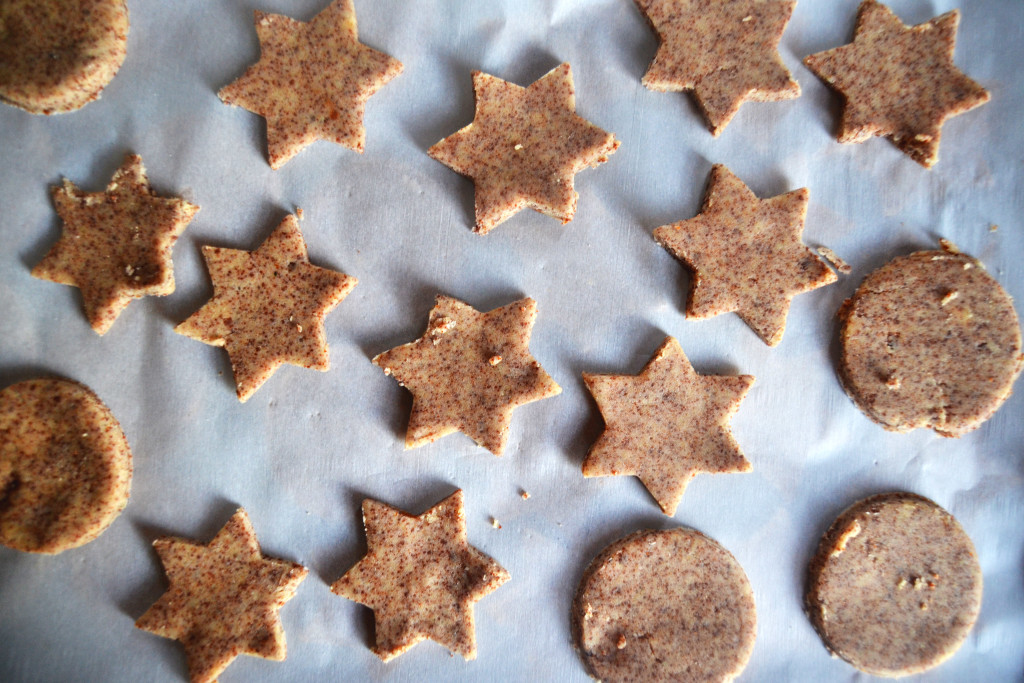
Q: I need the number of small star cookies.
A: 11